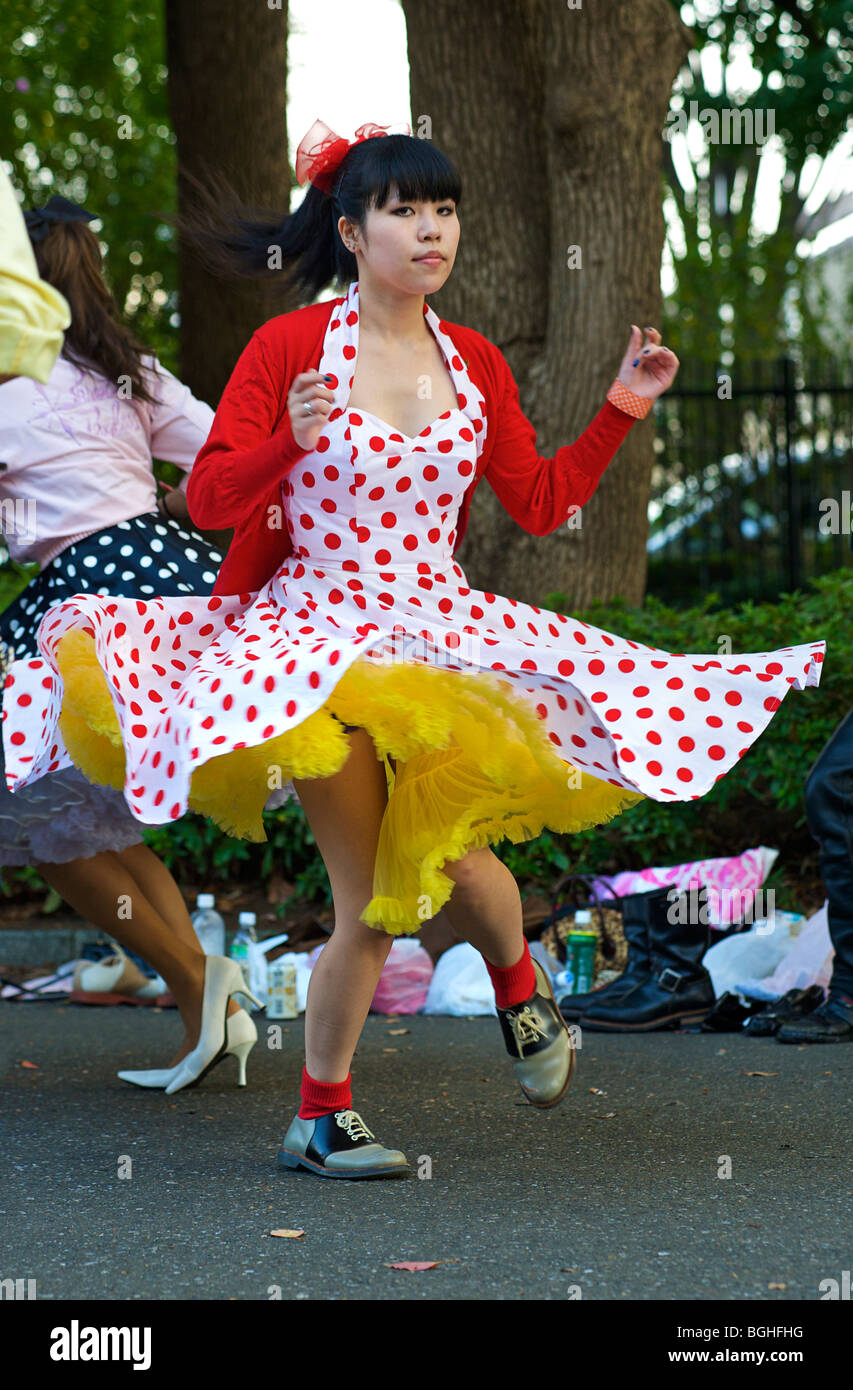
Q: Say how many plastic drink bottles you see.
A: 3